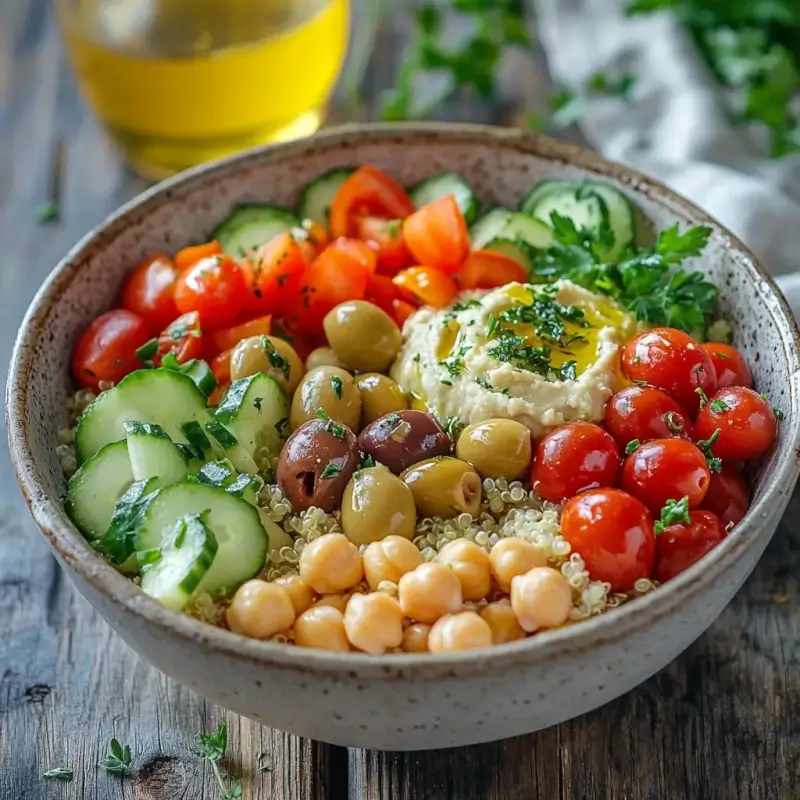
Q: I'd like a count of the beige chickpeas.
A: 14